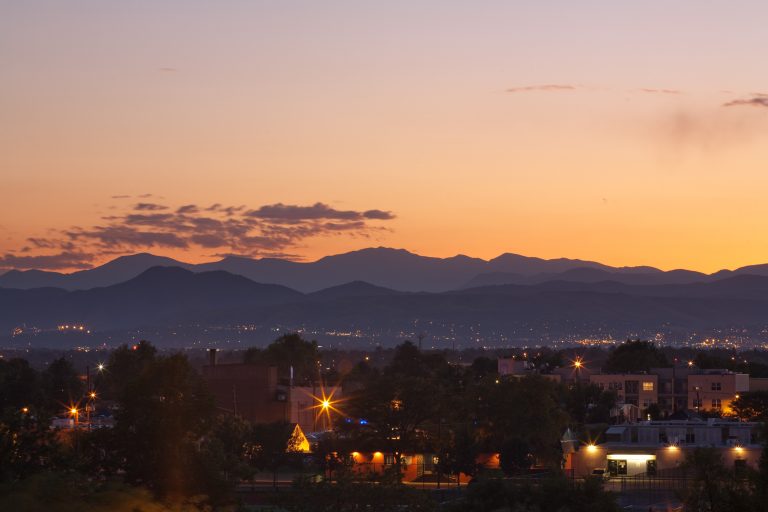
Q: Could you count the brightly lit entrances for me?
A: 1